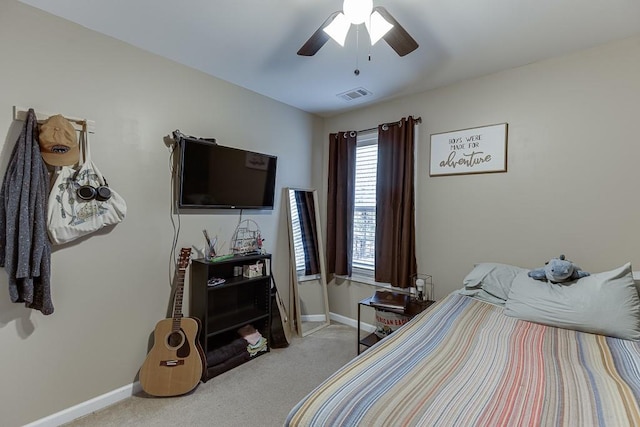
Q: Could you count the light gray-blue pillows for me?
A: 2